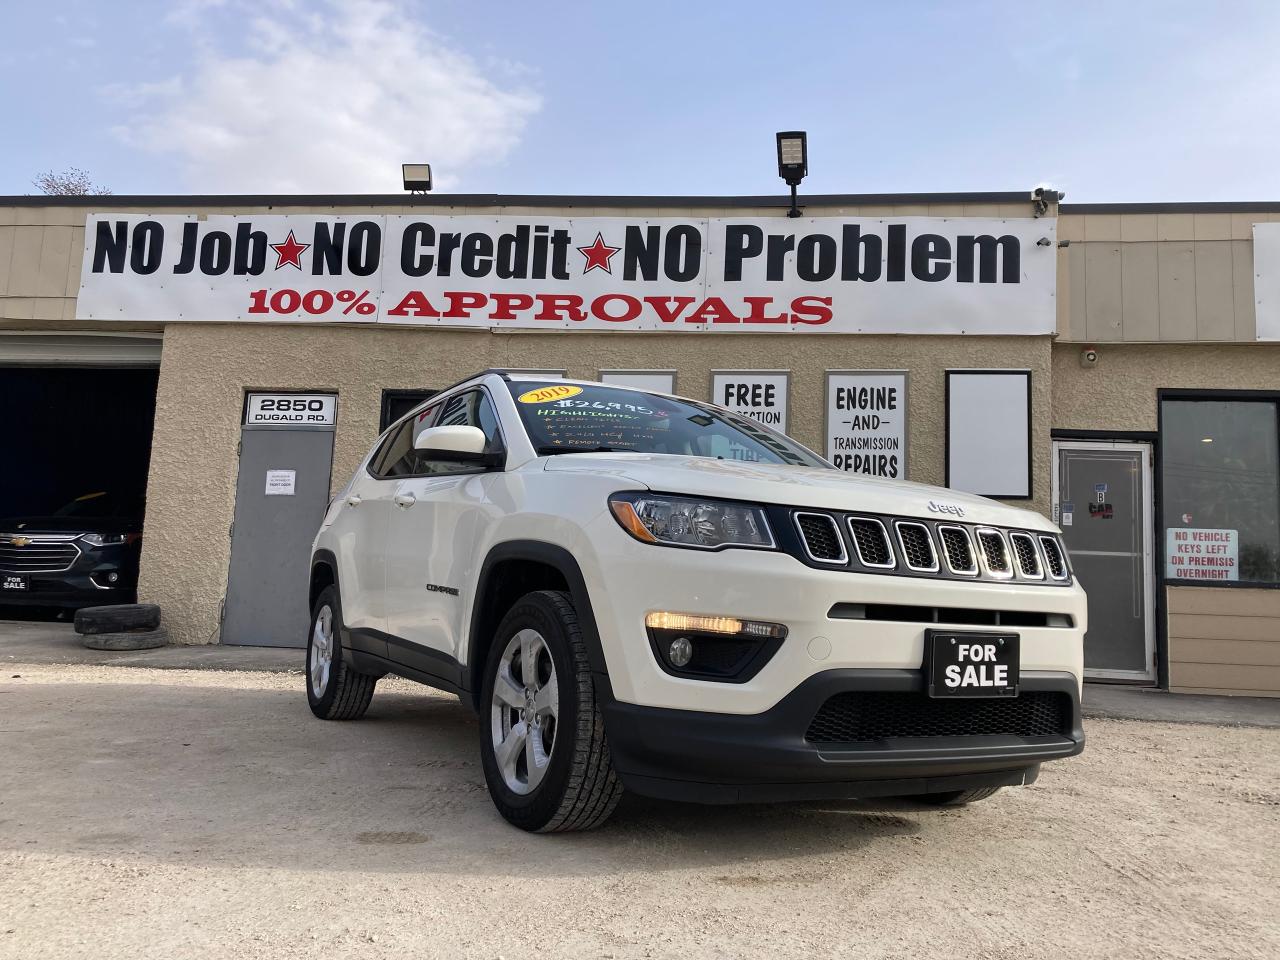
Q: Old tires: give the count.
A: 2